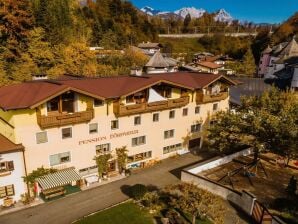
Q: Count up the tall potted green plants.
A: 2